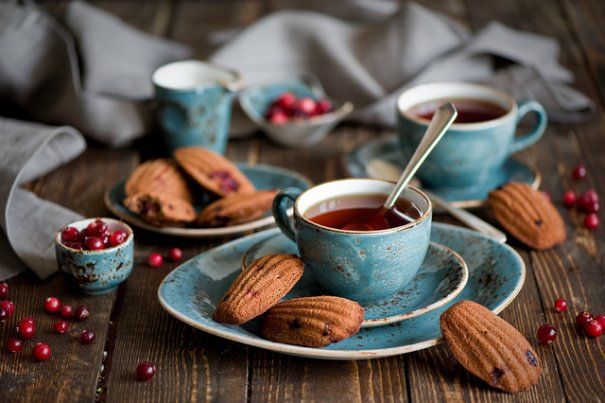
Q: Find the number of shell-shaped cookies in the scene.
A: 8